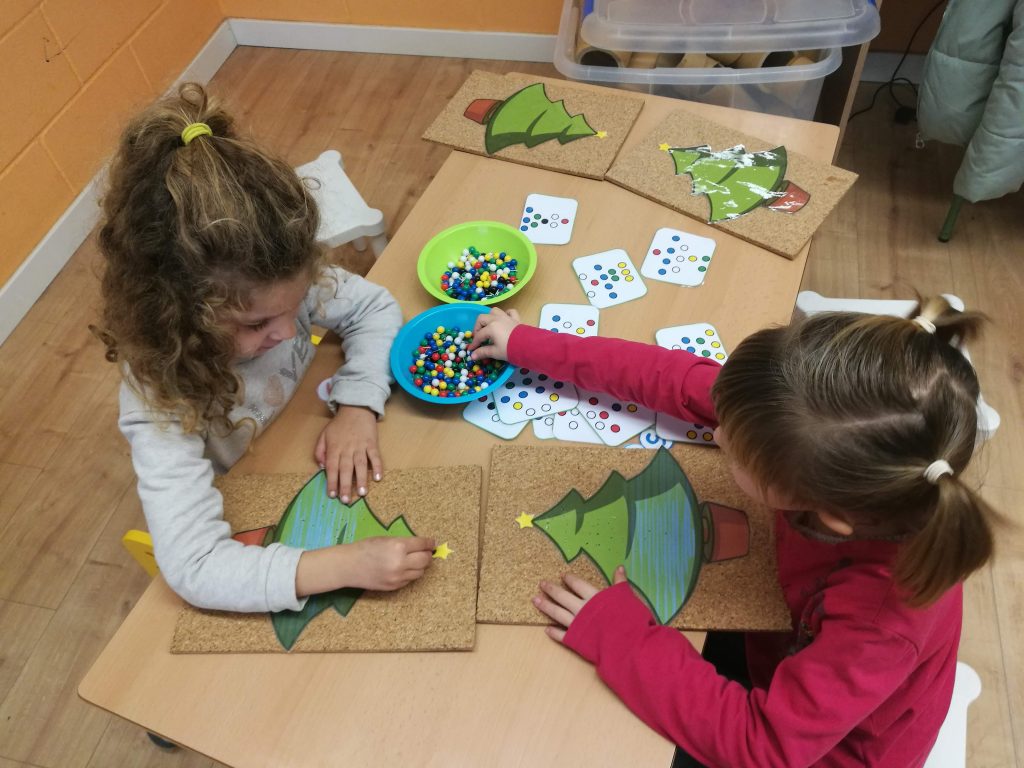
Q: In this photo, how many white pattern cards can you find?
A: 11